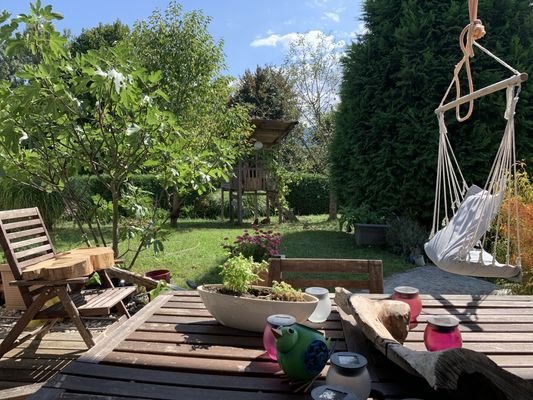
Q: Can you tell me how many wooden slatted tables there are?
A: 1